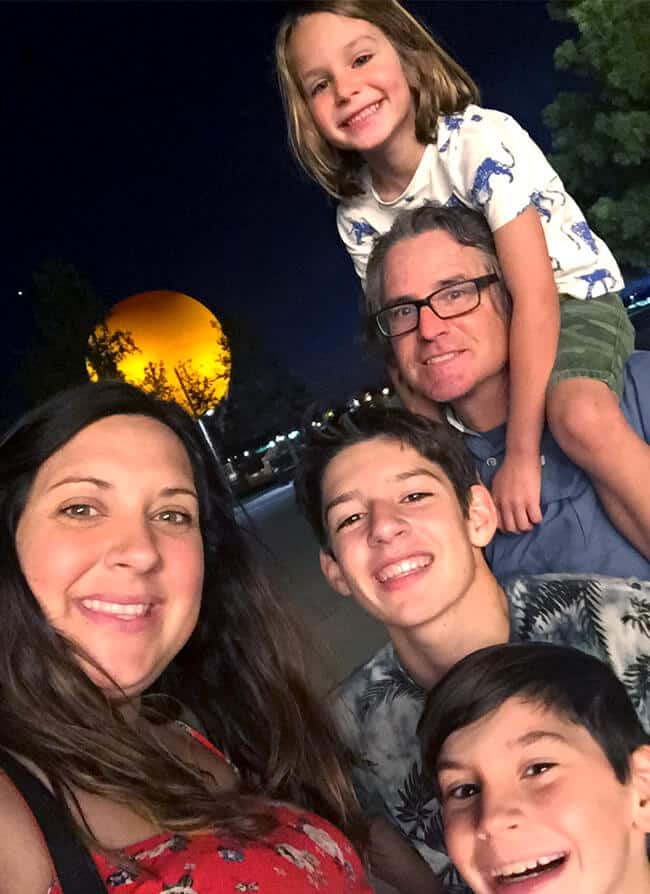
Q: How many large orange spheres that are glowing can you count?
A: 1